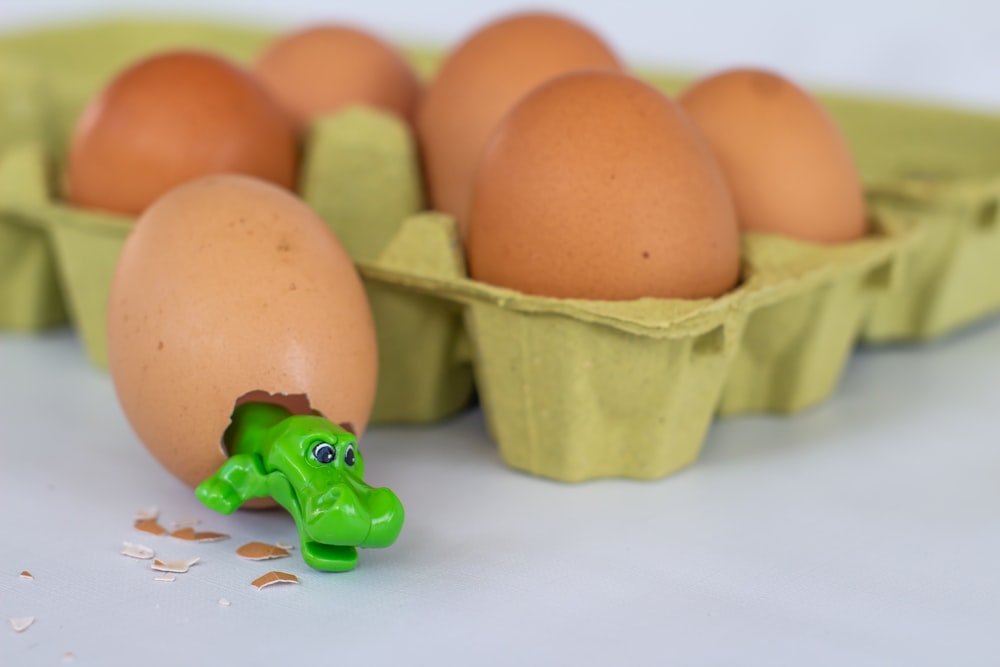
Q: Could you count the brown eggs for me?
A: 6